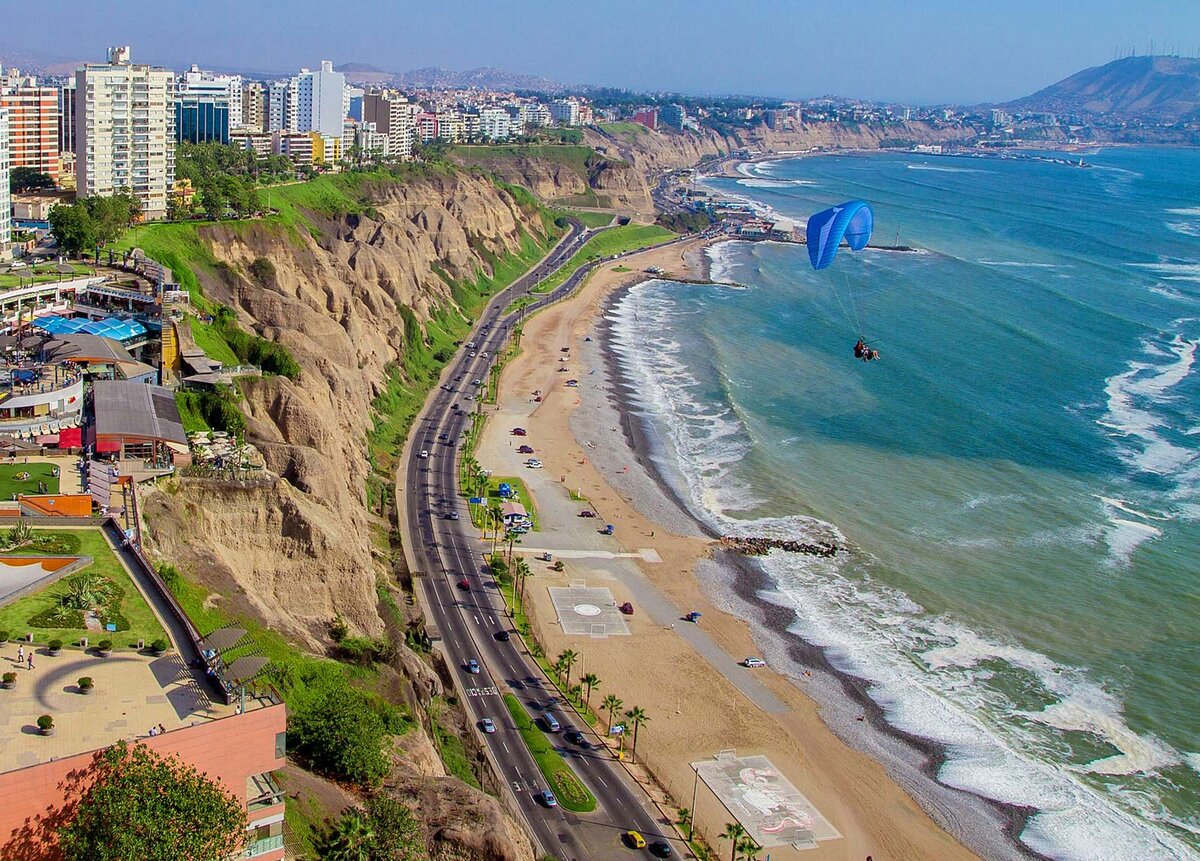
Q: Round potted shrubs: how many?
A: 7